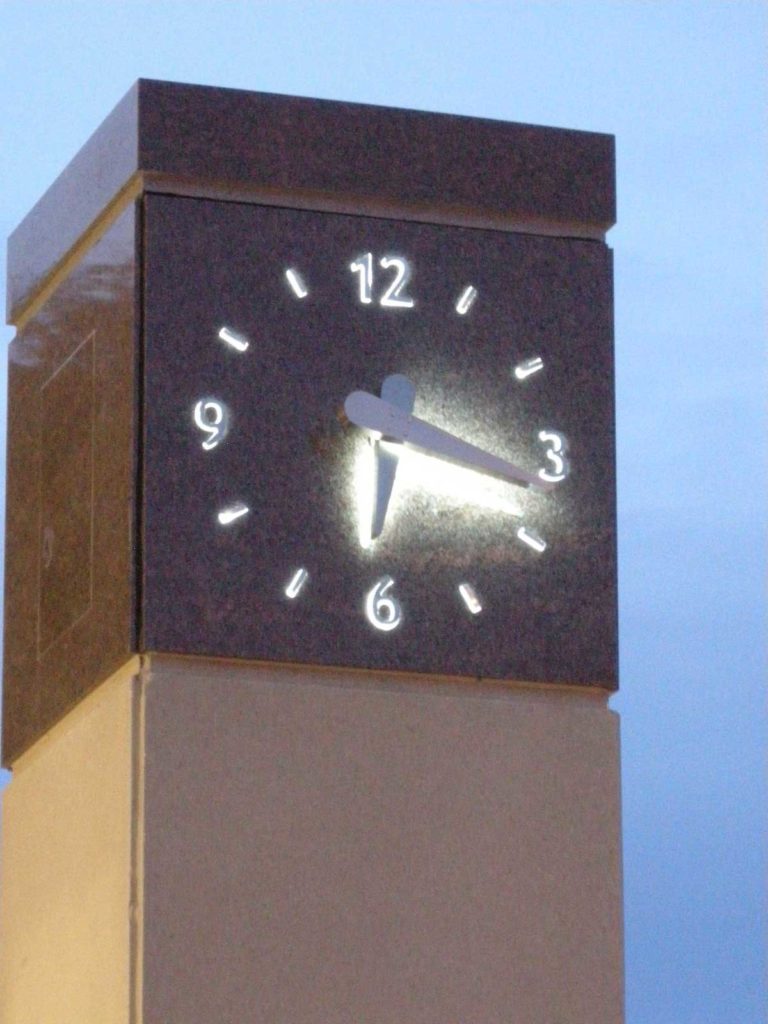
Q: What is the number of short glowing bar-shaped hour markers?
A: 8